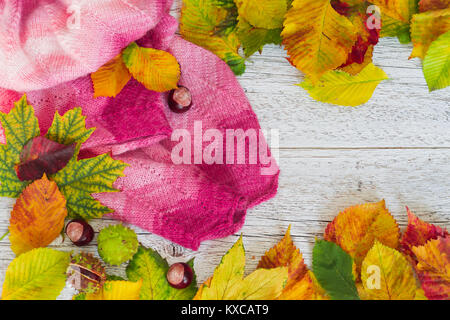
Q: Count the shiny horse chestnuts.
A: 3